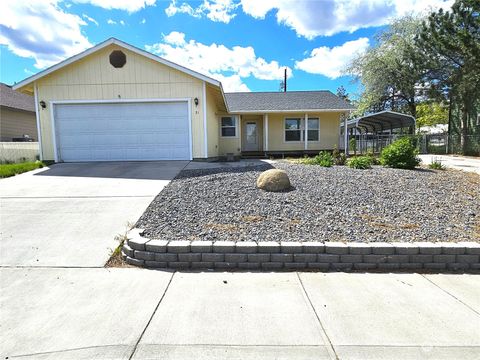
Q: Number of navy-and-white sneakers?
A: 0